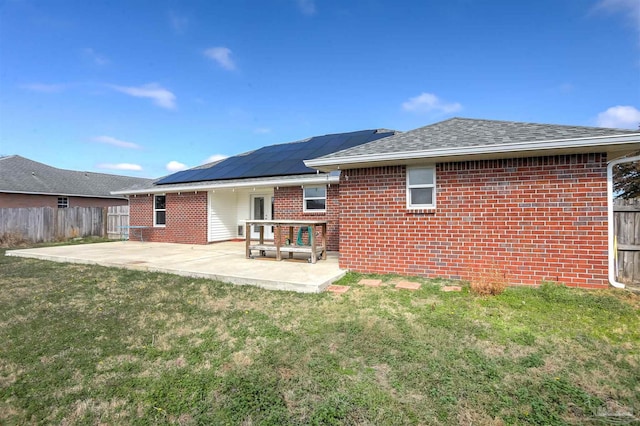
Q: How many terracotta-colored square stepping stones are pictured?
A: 4